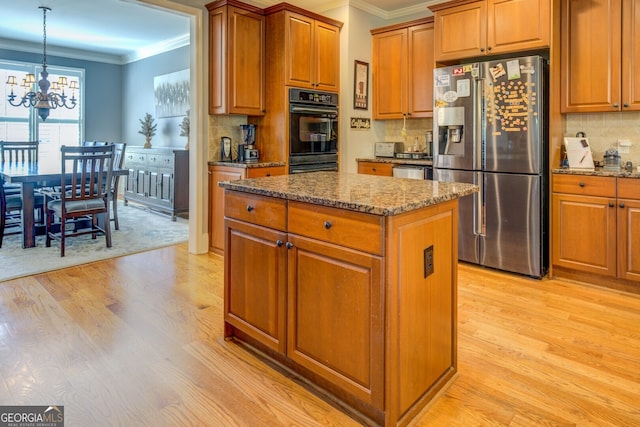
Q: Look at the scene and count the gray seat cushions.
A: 2